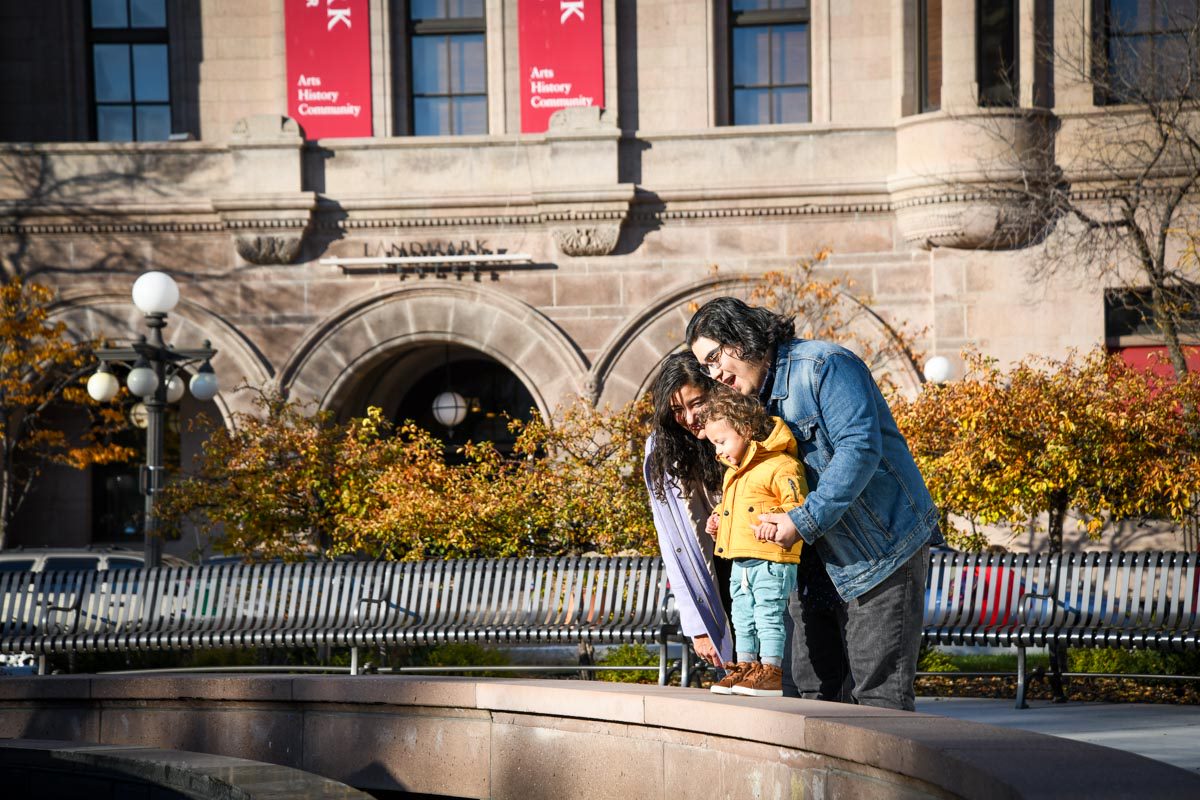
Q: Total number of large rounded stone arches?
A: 3